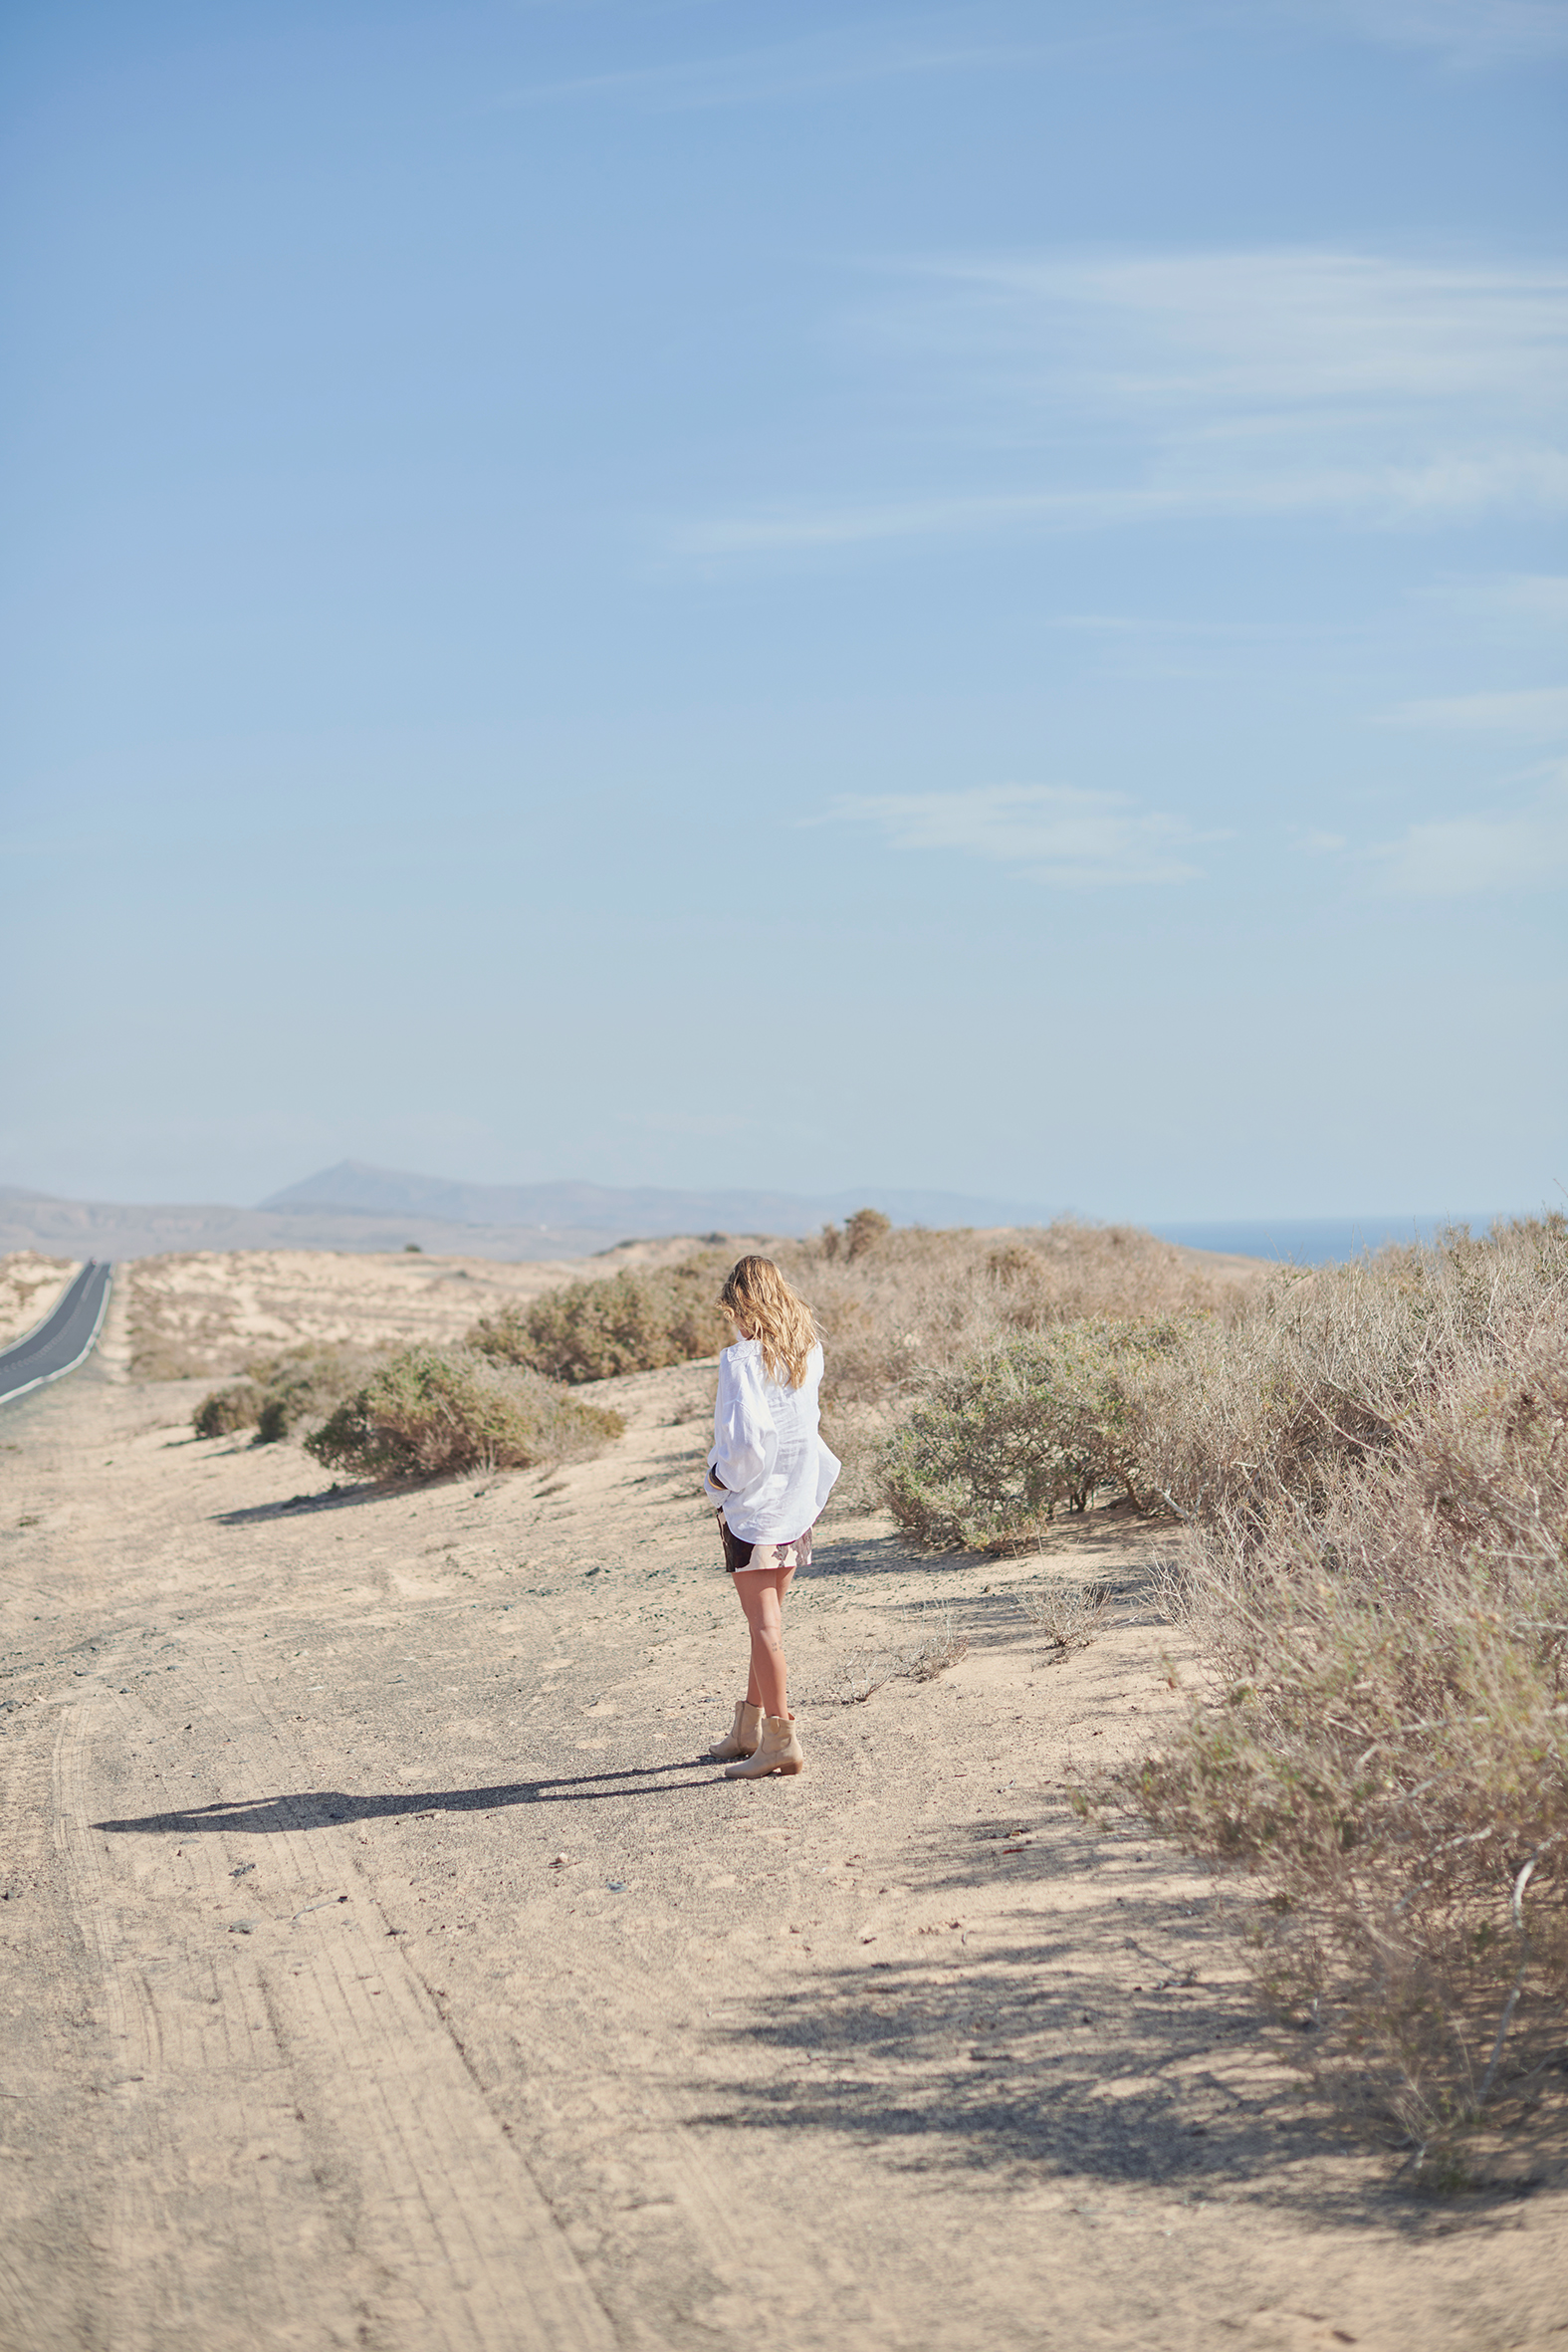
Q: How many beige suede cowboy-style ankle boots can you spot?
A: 2